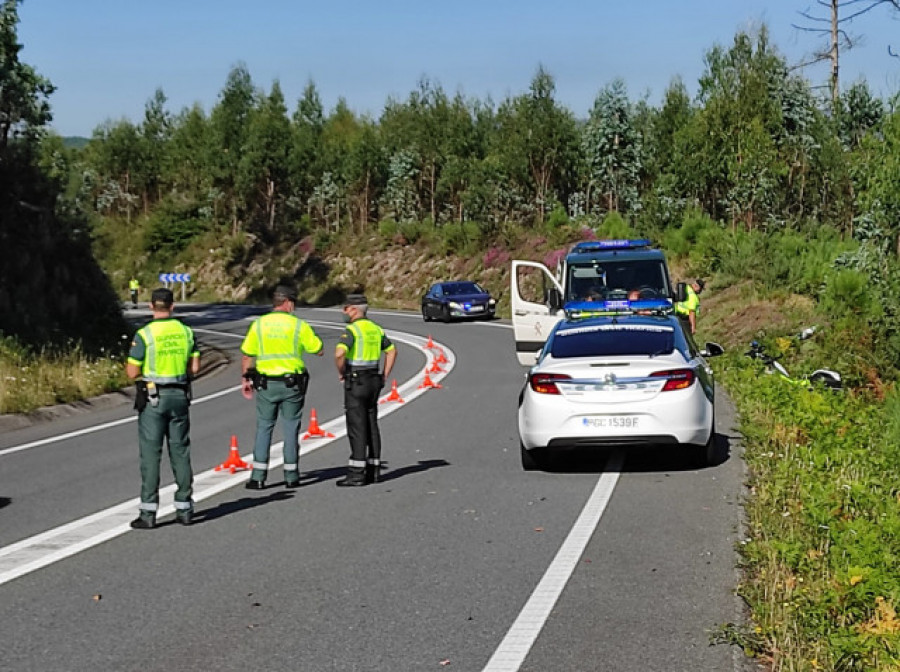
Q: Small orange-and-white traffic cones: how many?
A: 7